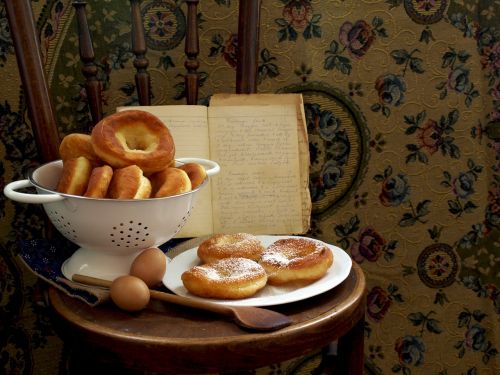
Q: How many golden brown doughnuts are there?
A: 10